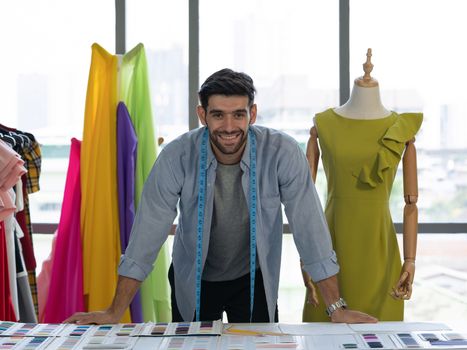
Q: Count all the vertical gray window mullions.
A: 3